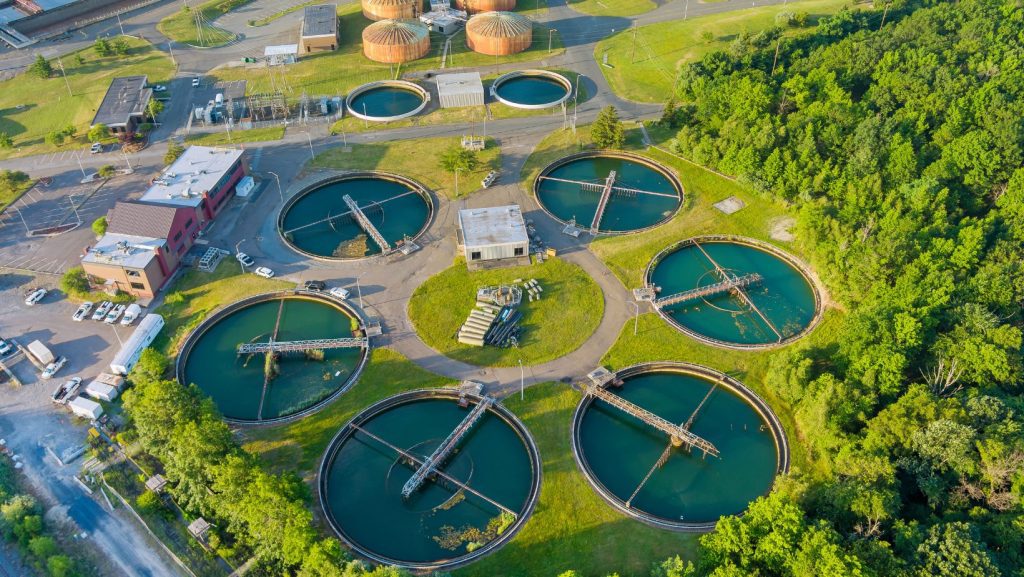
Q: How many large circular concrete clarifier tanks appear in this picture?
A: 6